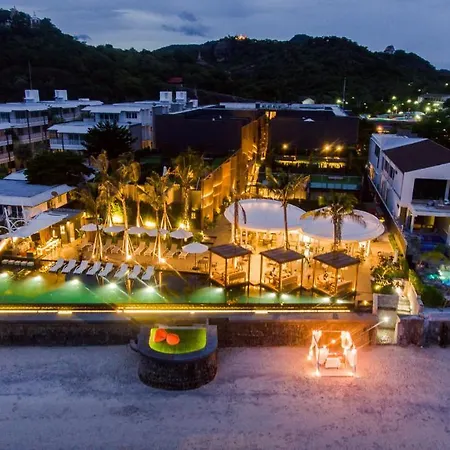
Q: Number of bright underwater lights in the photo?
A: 10